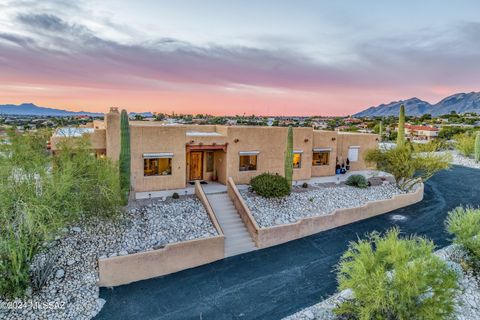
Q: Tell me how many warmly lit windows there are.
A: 4